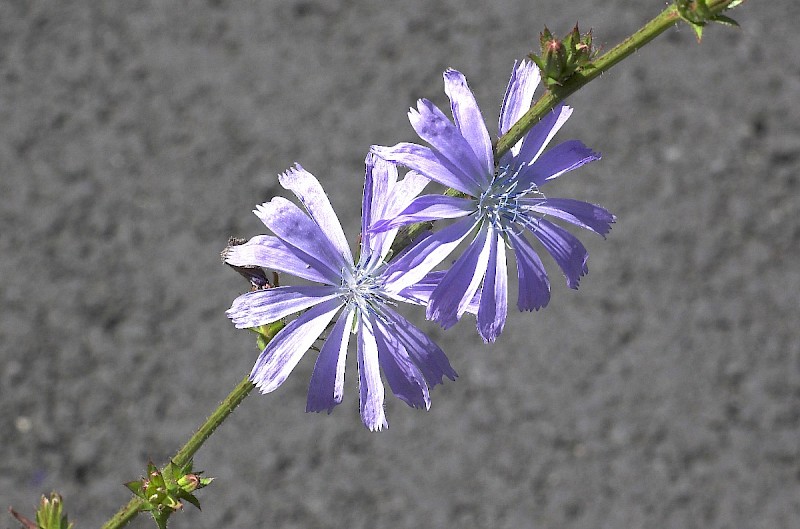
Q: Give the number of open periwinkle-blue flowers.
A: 2